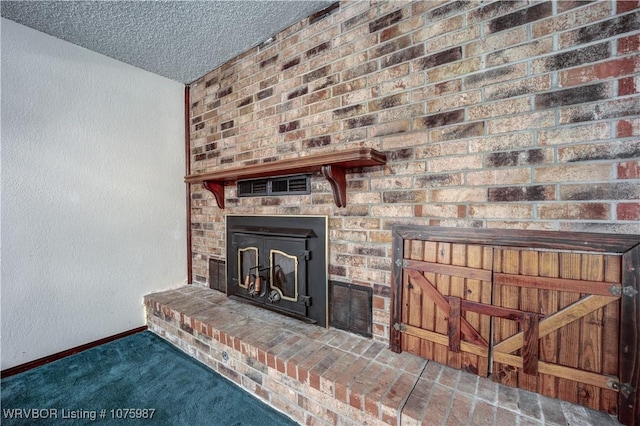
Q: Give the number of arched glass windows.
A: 2